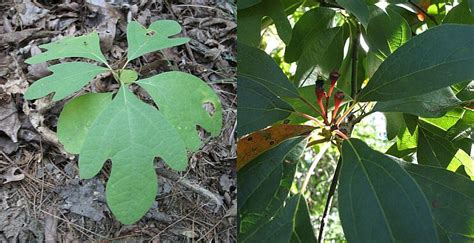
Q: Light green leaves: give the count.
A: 7